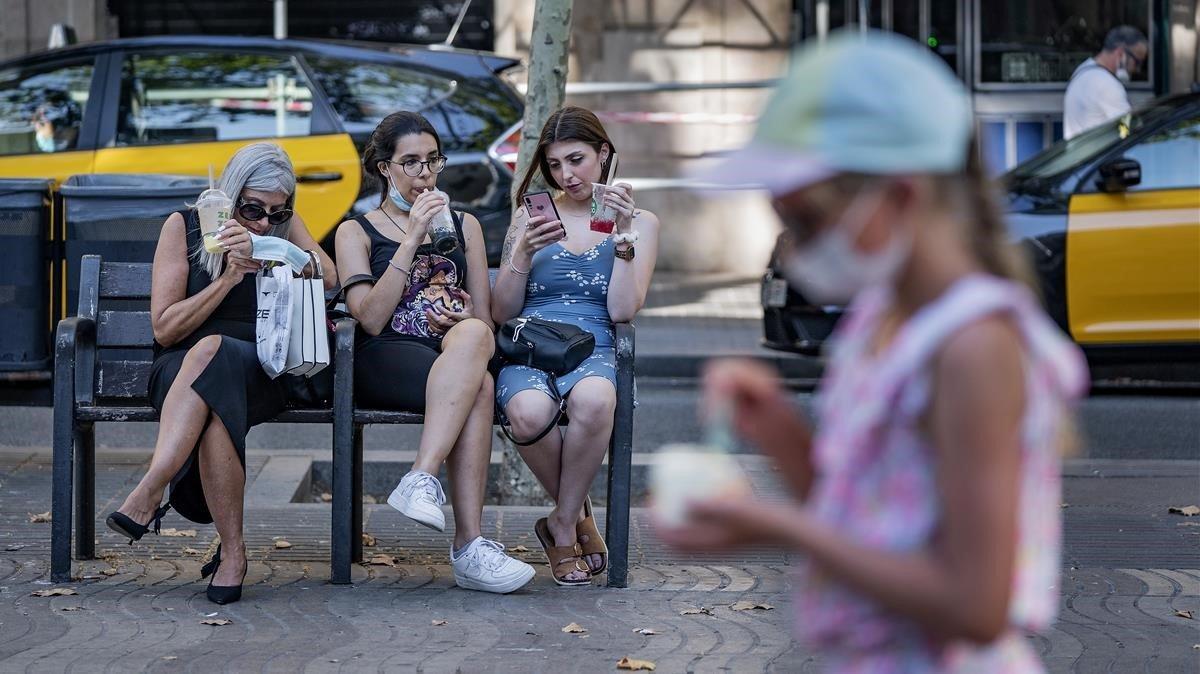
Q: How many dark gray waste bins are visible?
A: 2